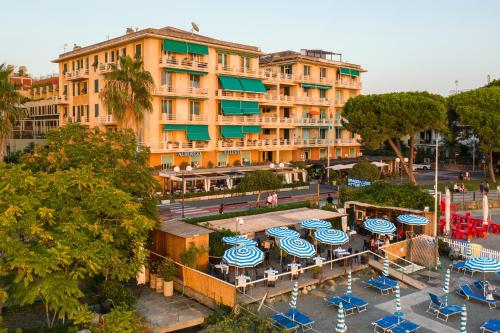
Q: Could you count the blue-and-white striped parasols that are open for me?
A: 9